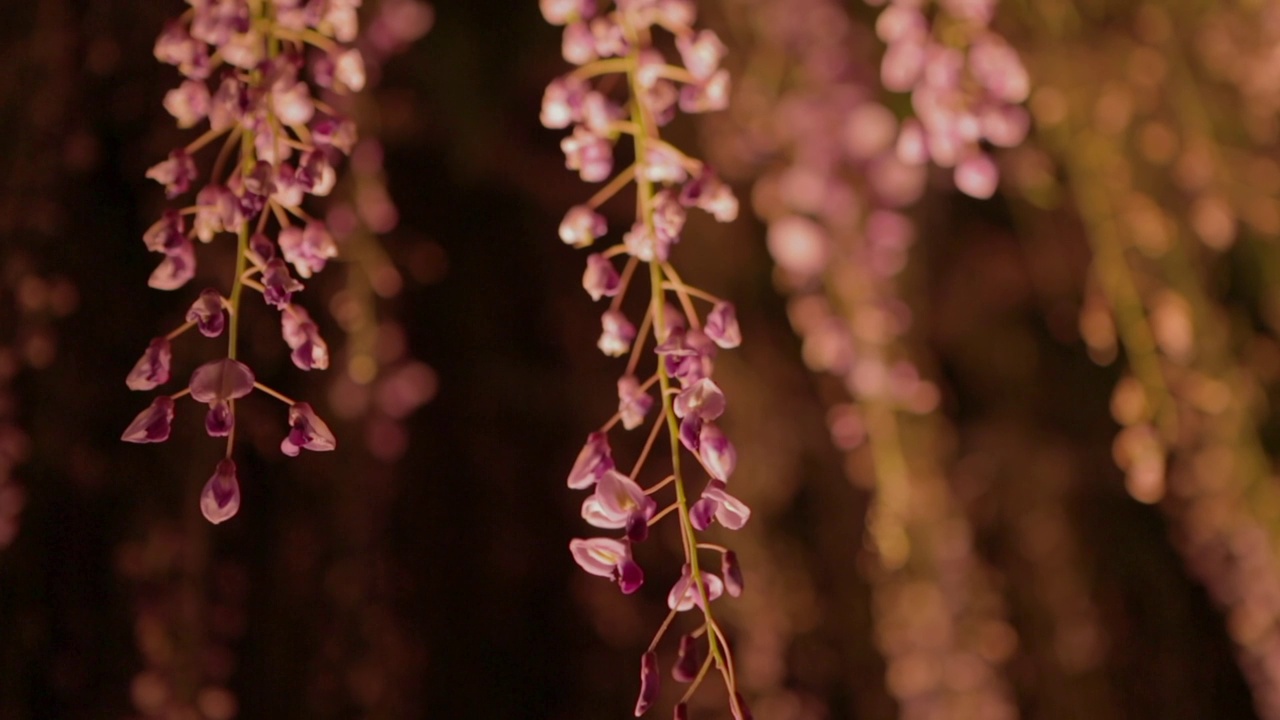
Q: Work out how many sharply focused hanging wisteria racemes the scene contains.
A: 2